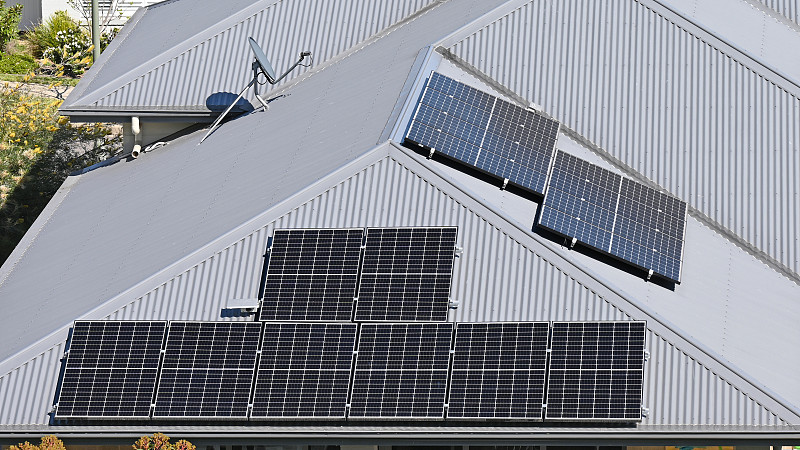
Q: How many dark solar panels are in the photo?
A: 8